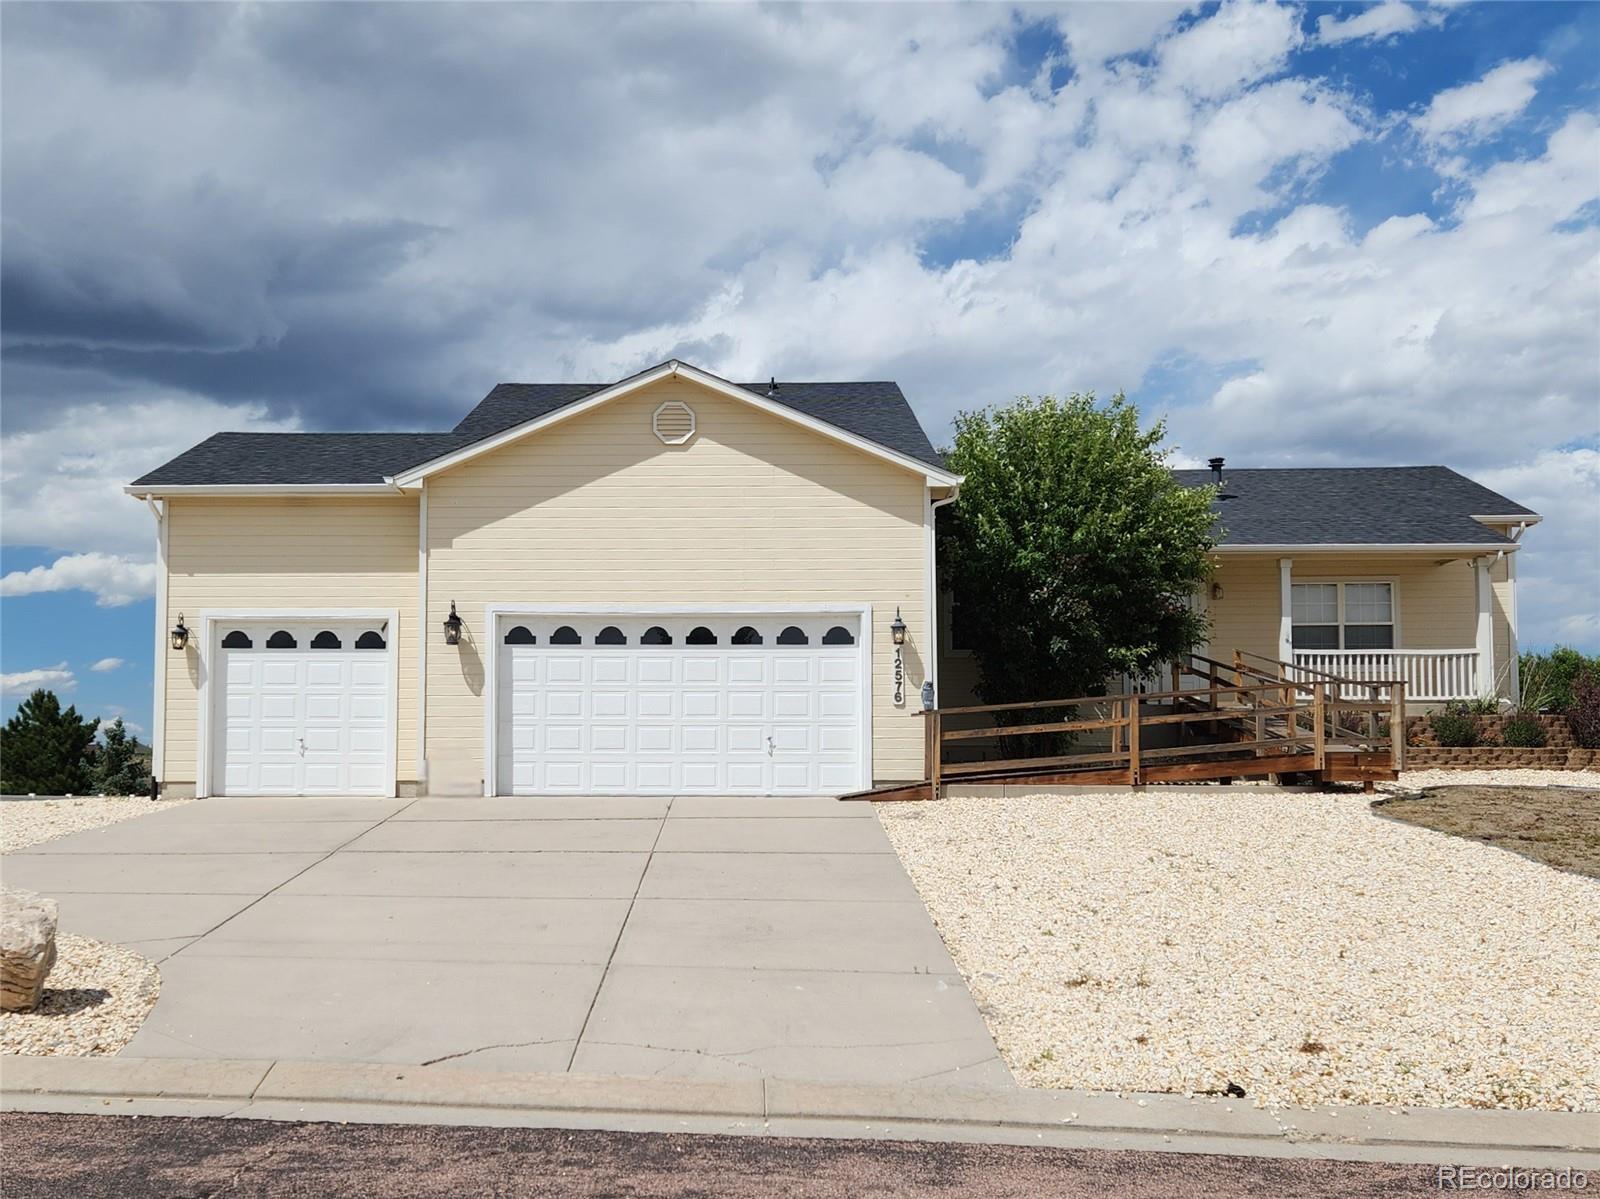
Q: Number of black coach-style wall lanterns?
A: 3